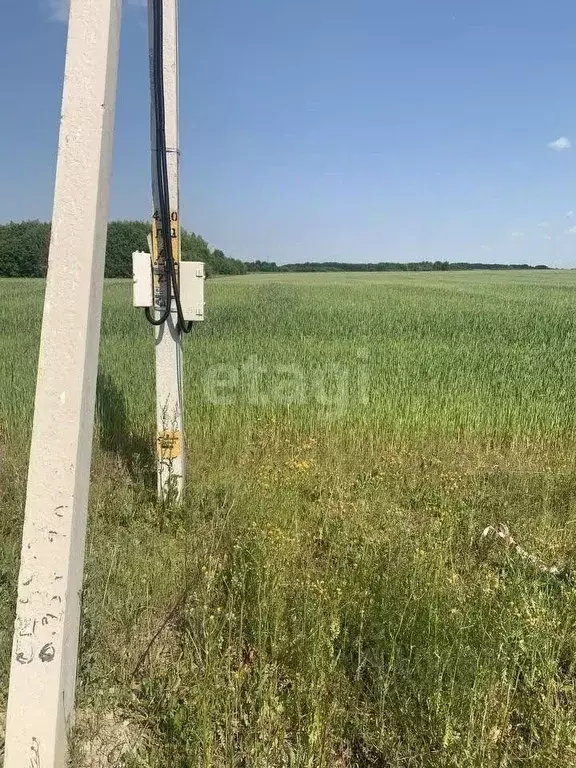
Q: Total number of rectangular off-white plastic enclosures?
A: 2